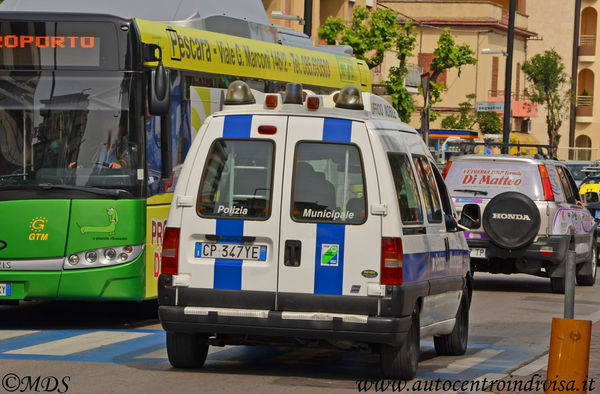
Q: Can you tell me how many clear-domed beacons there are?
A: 2